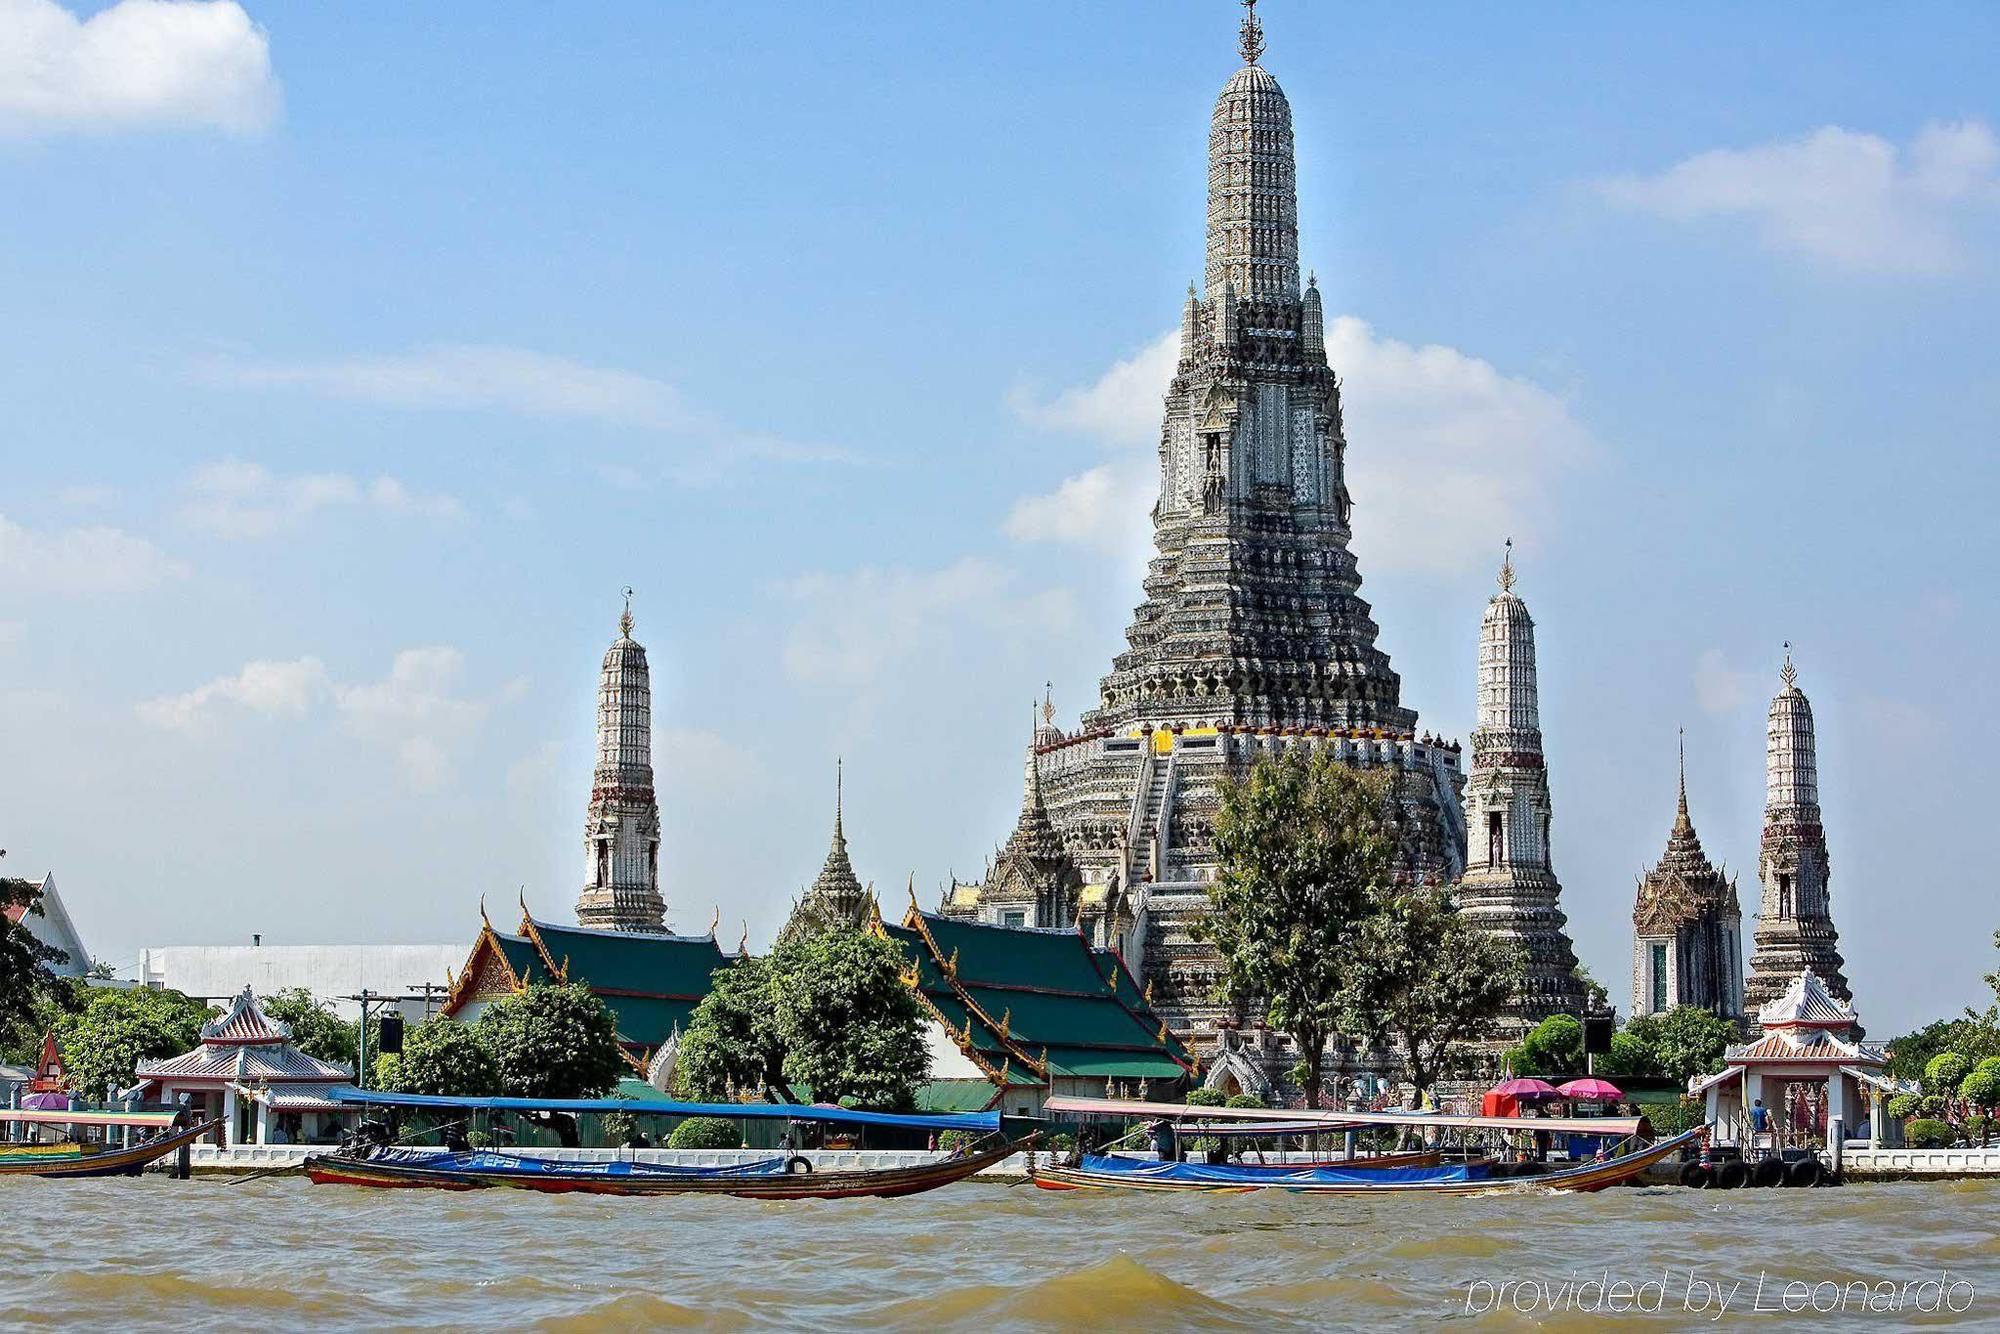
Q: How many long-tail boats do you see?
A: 3